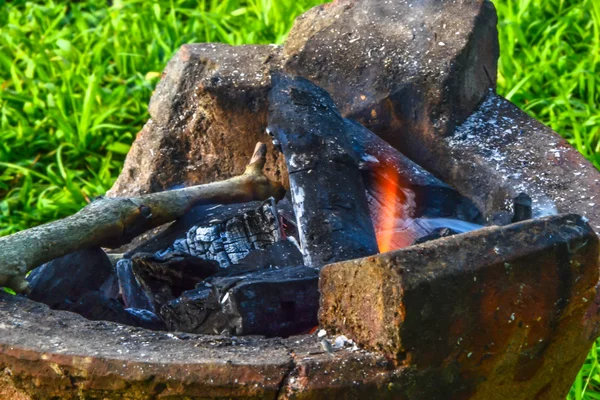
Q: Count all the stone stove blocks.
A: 3